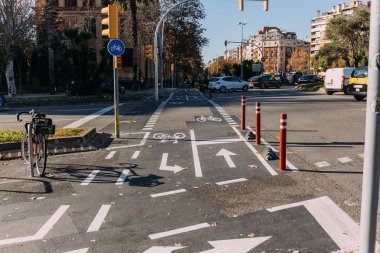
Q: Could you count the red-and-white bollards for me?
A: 3